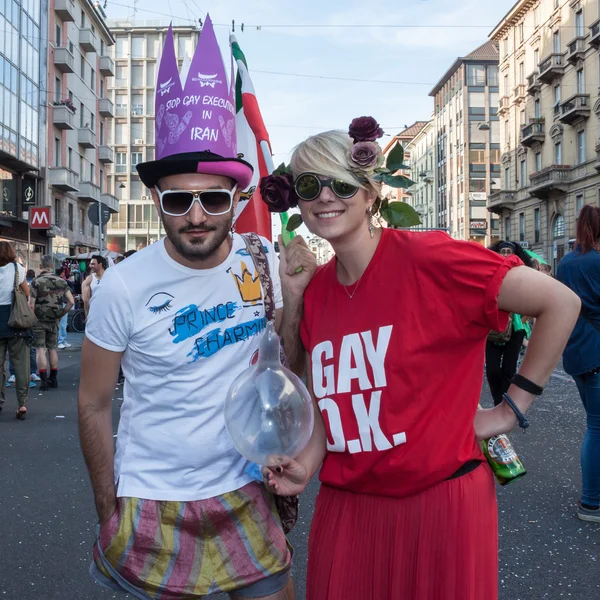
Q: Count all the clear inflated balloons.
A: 1